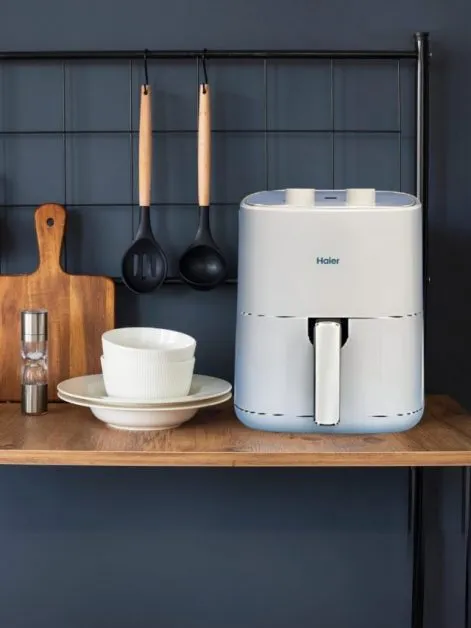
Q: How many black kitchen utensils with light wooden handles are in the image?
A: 2